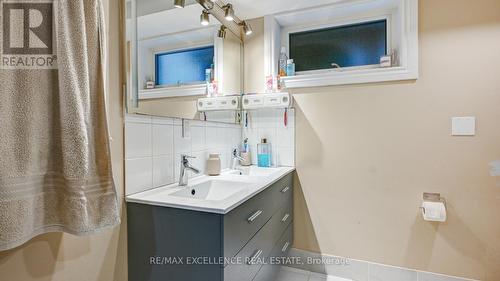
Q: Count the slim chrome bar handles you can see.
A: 5